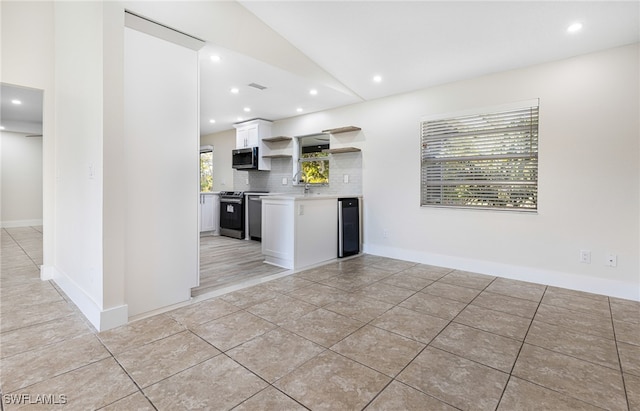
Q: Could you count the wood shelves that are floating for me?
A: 4